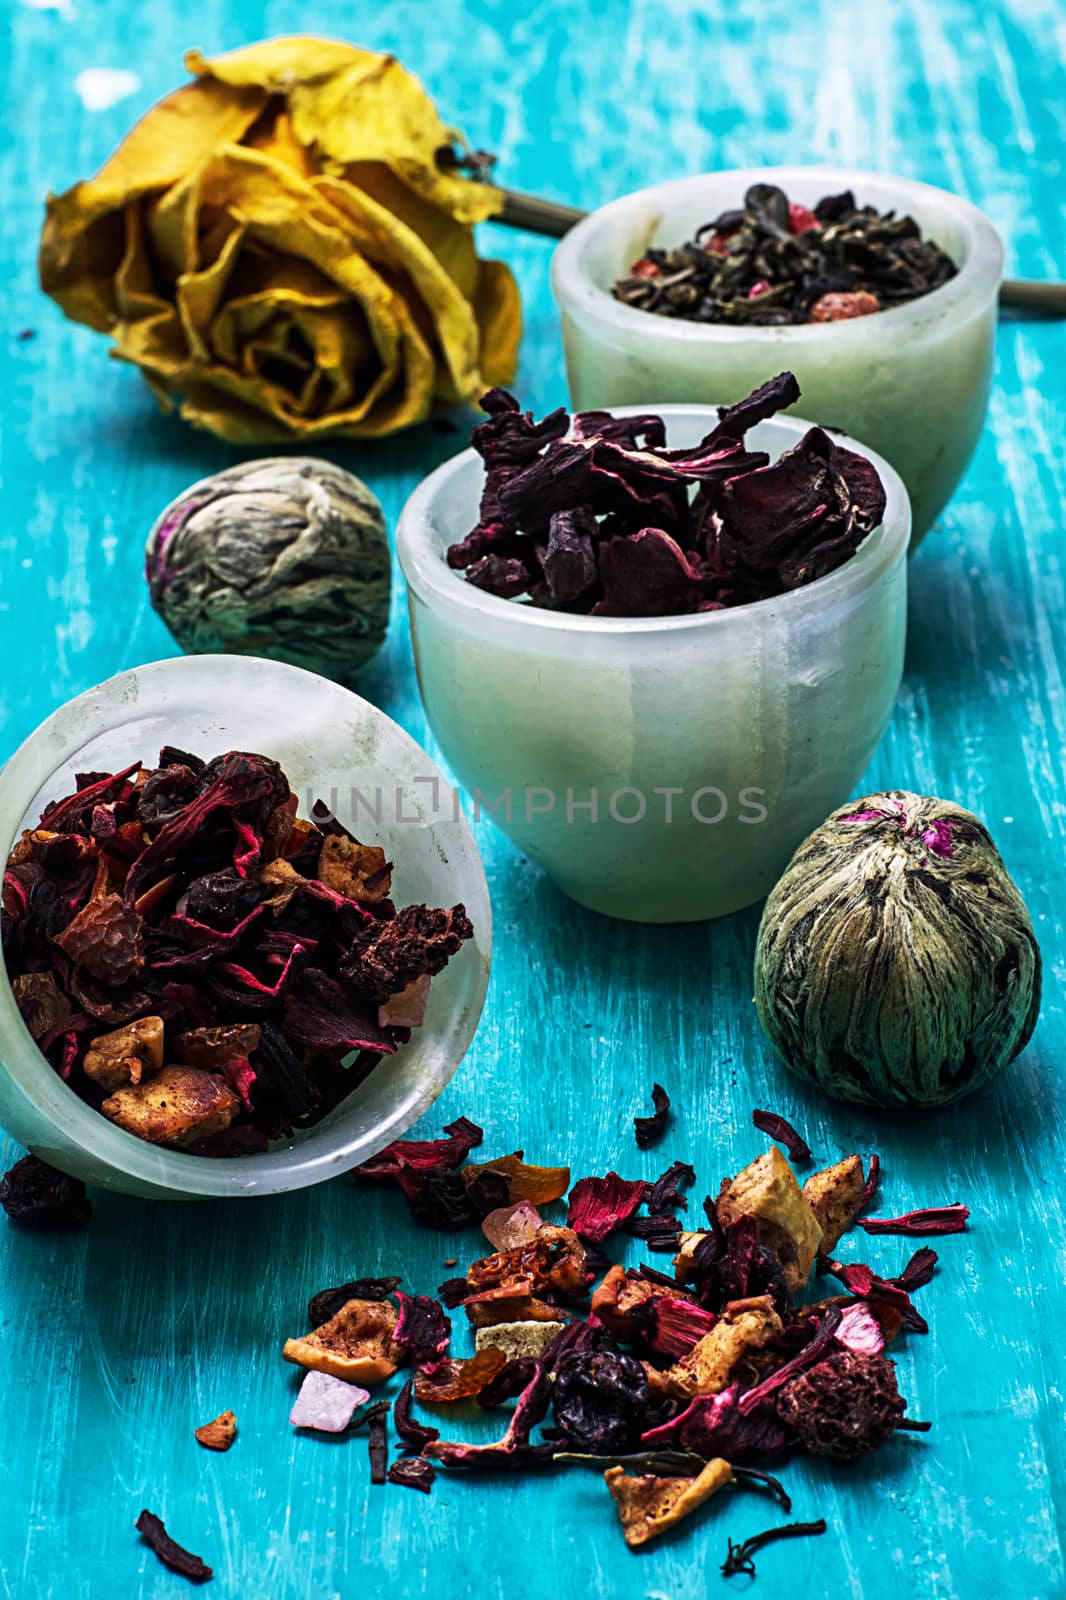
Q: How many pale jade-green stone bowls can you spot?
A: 3